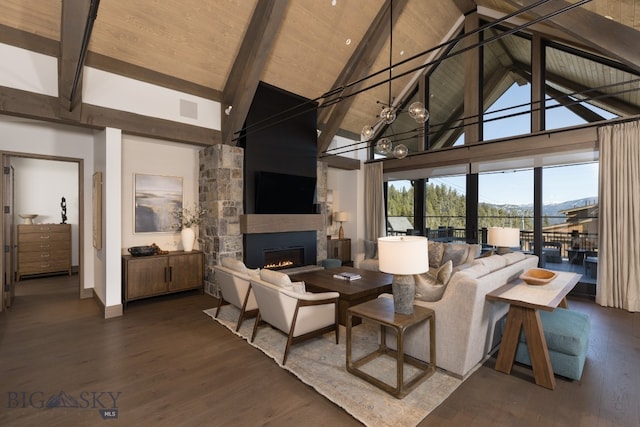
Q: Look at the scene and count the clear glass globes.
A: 6